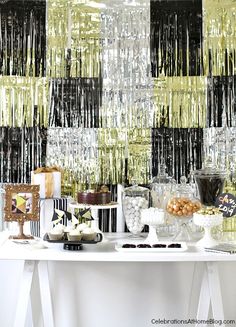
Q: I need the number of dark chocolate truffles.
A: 4